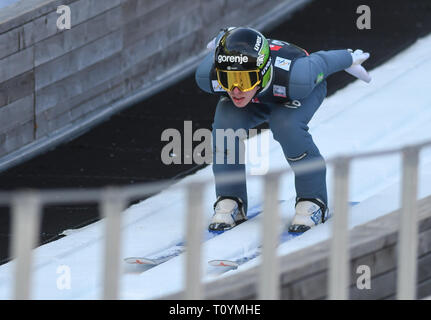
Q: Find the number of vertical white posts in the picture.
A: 6